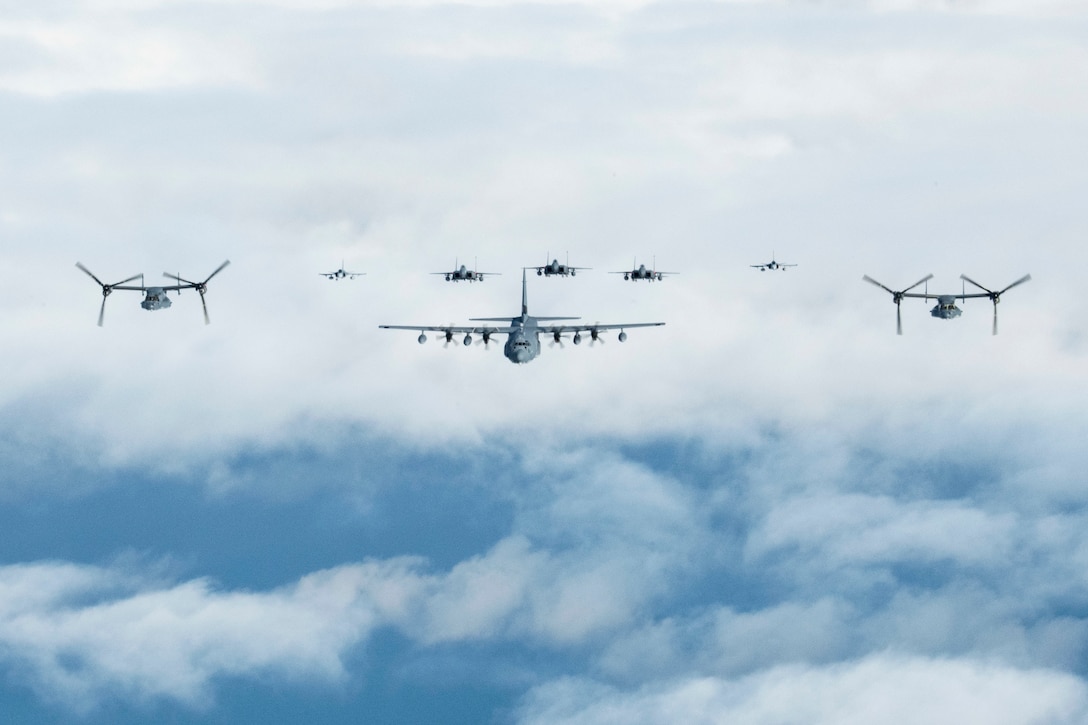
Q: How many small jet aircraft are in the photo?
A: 5